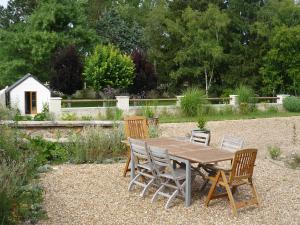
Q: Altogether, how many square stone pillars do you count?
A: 5